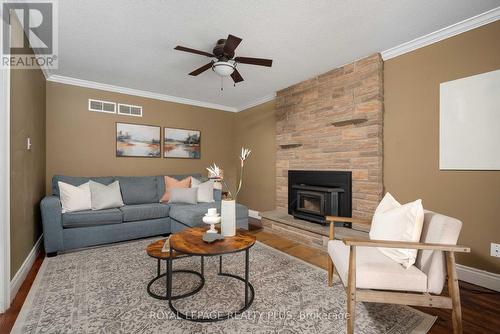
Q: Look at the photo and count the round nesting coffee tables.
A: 2